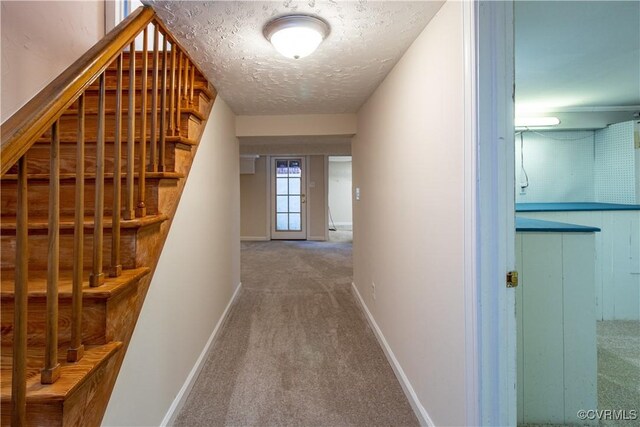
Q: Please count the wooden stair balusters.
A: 13